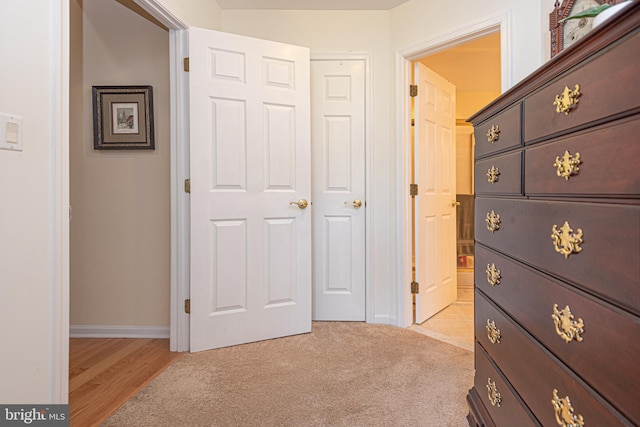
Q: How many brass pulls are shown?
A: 11